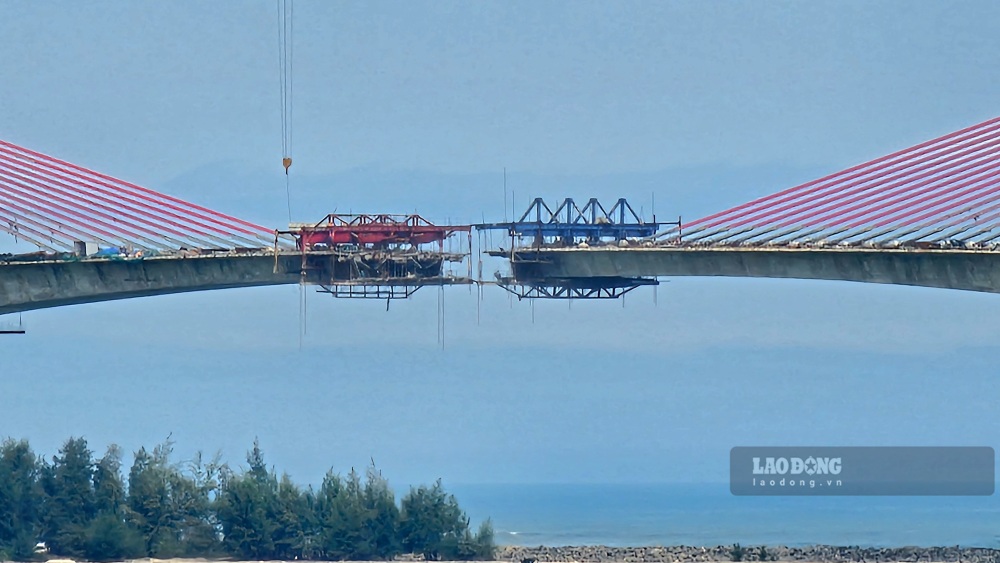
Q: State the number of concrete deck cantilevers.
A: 2